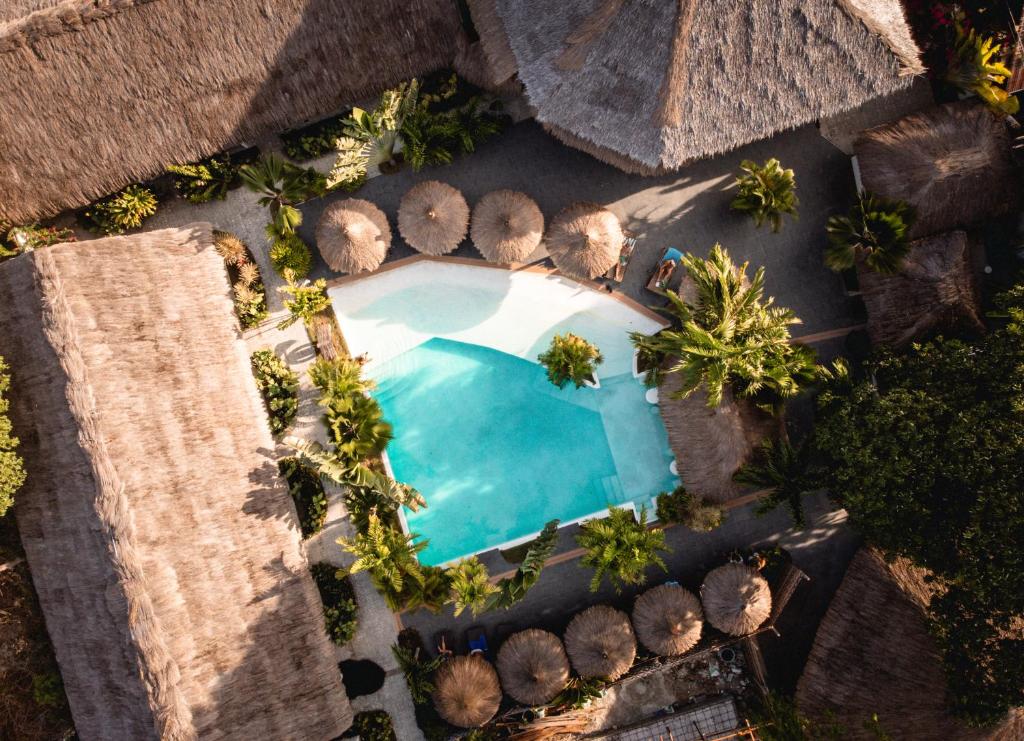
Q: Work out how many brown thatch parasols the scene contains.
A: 9